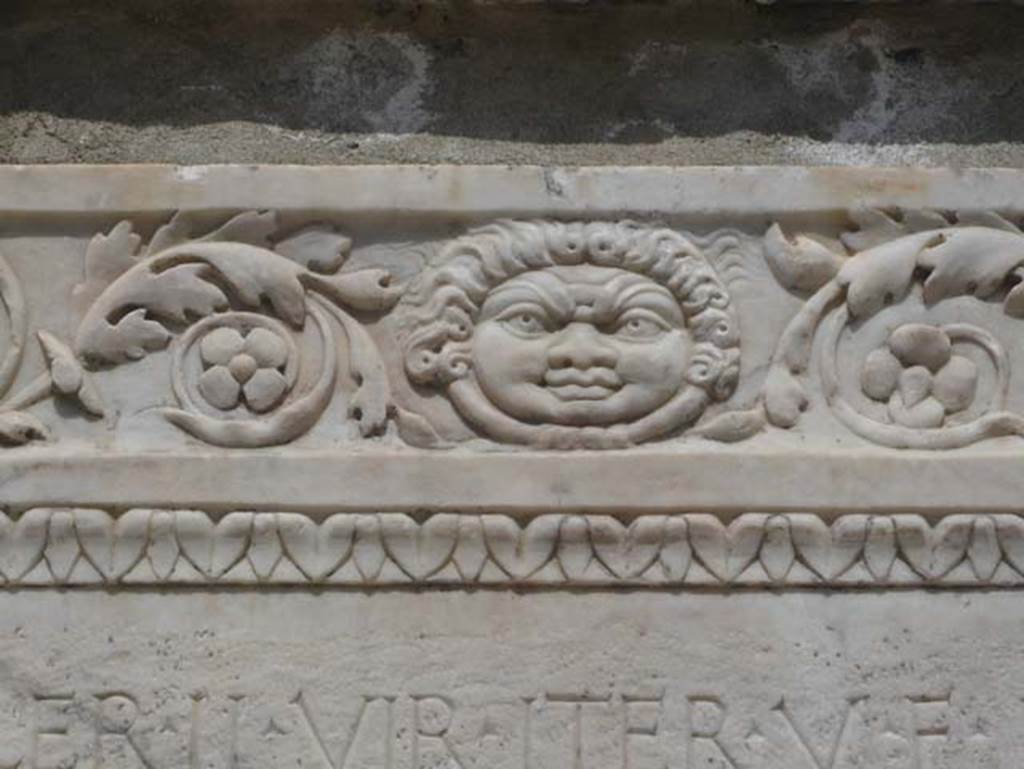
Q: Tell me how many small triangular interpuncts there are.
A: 6